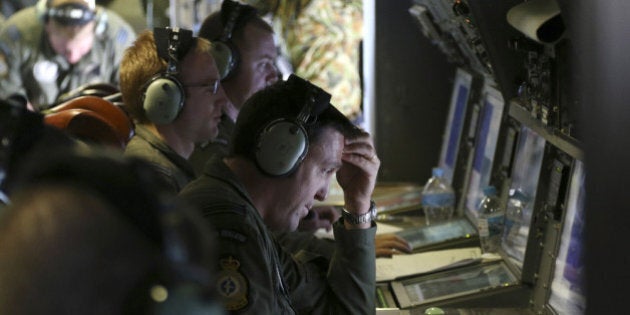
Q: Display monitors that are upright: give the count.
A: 4